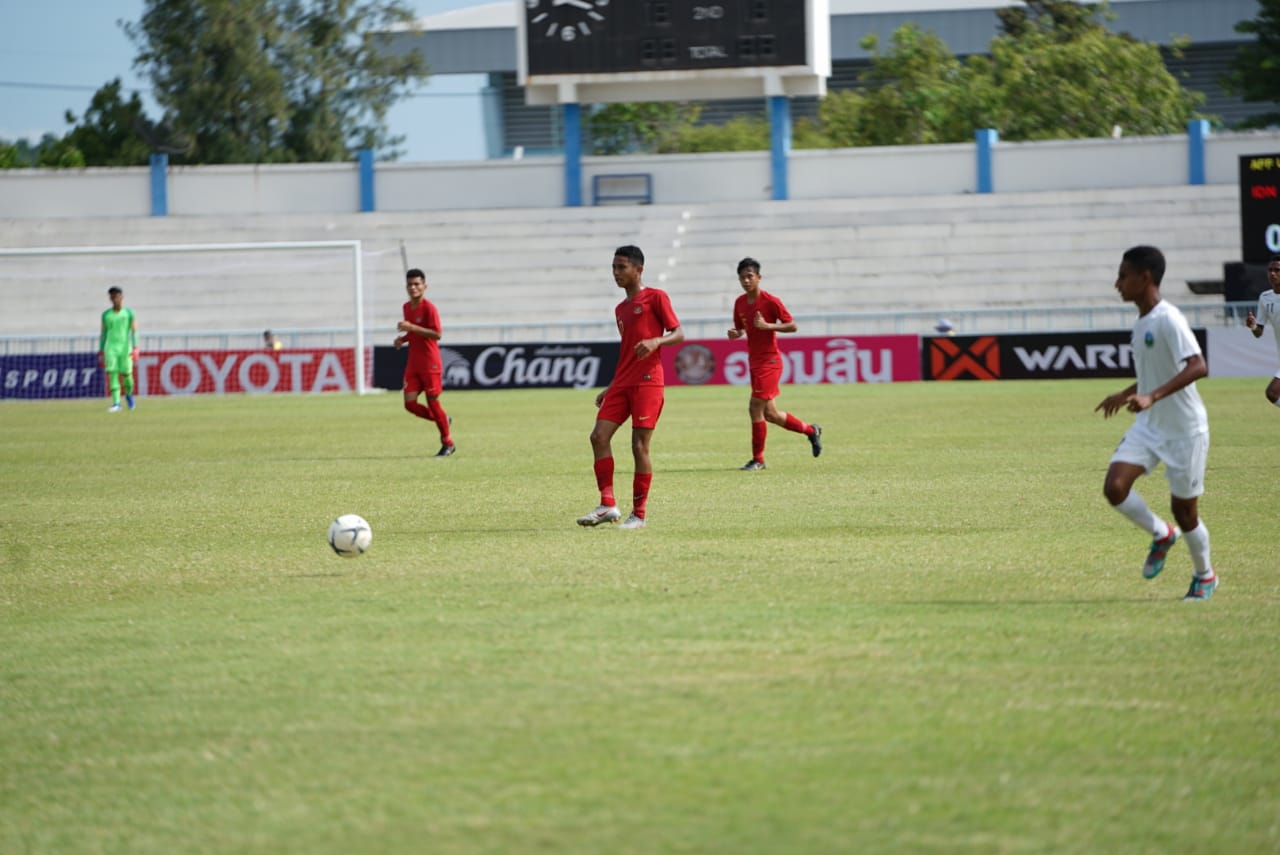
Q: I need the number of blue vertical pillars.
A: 6